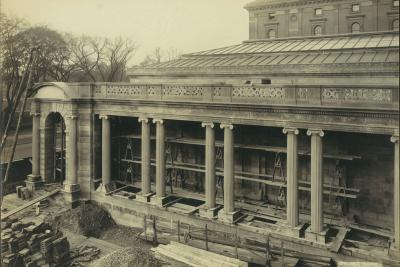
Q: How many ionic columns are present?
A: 10